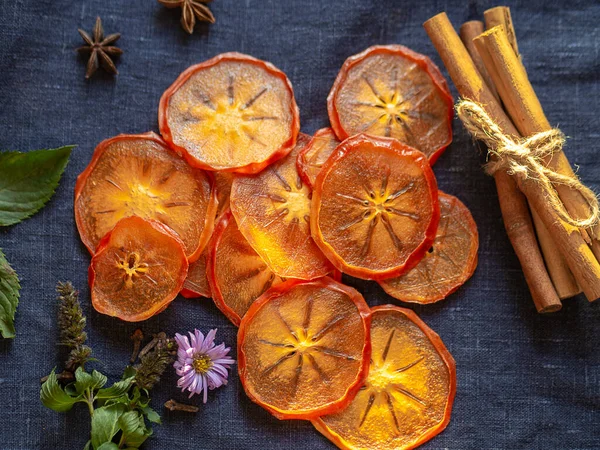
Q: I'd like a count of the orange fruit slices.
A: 12